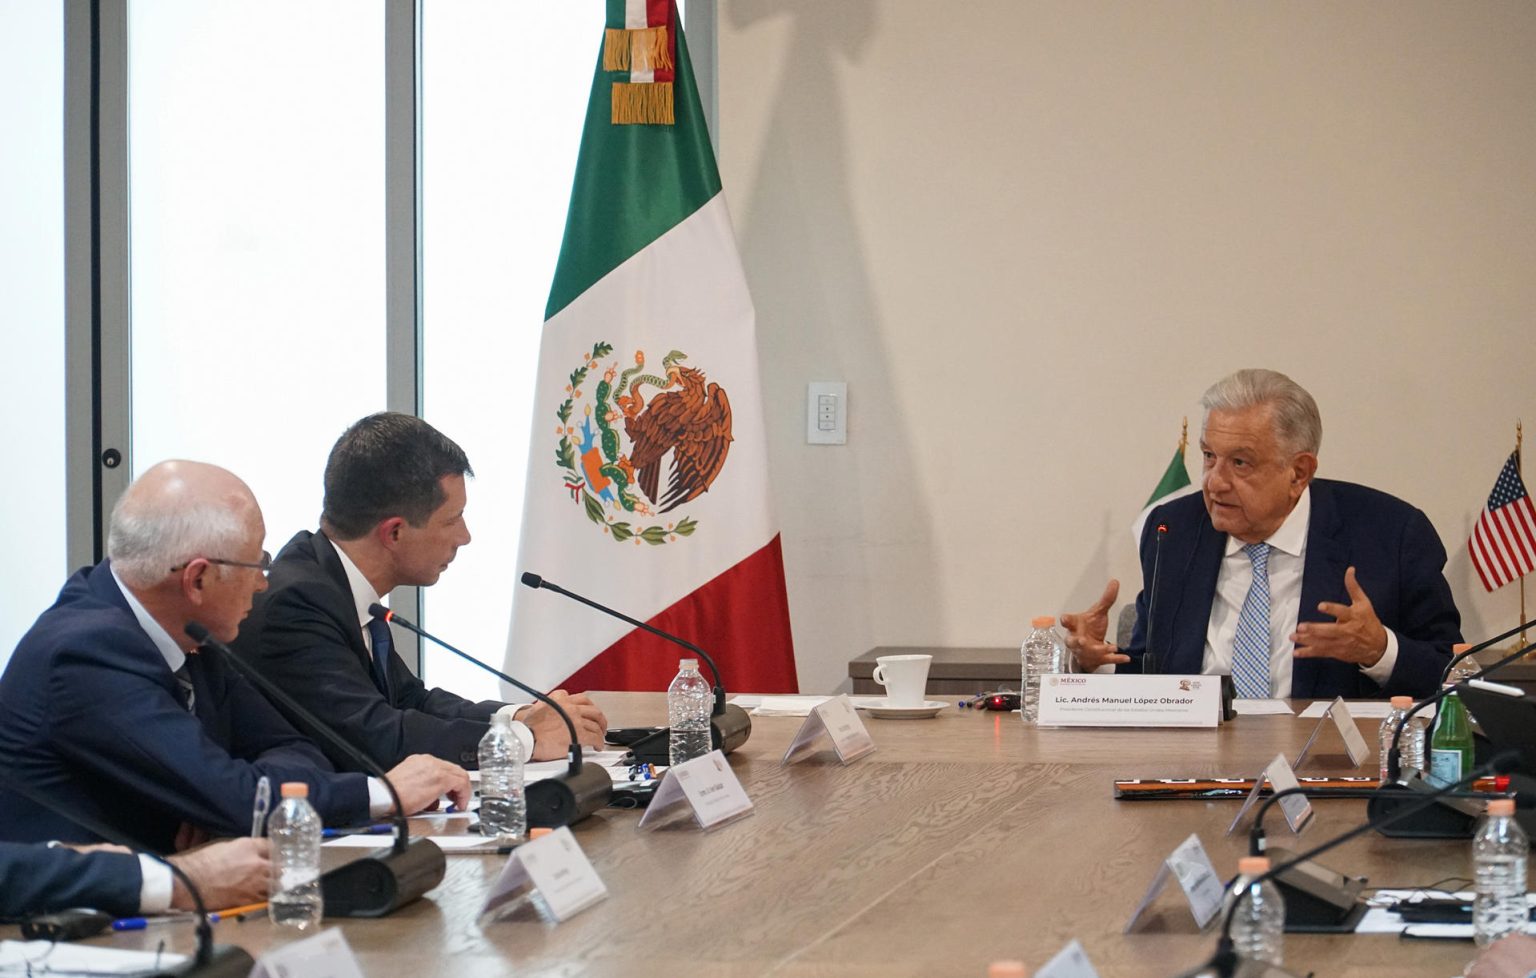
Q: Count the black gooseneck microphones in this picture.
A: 9